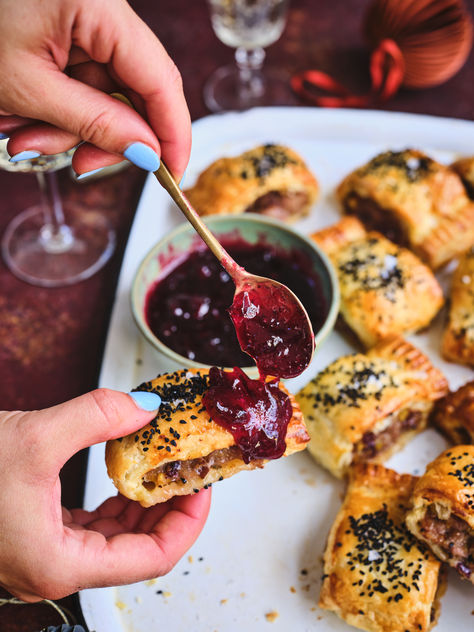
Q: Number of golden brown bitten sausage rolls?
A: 0